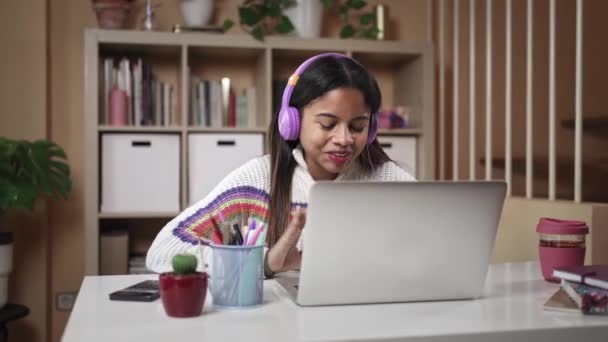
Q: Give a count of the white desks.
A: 1